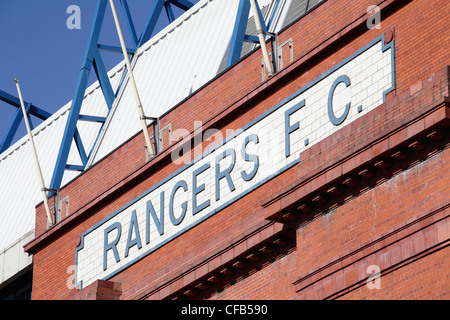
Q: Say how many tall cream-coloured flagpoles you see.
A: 3